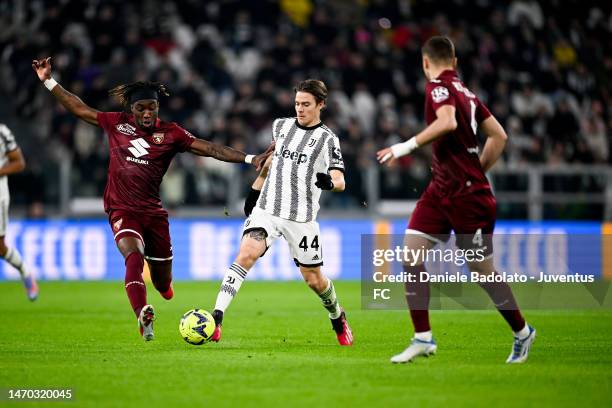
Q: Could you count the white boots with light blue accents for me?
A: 2